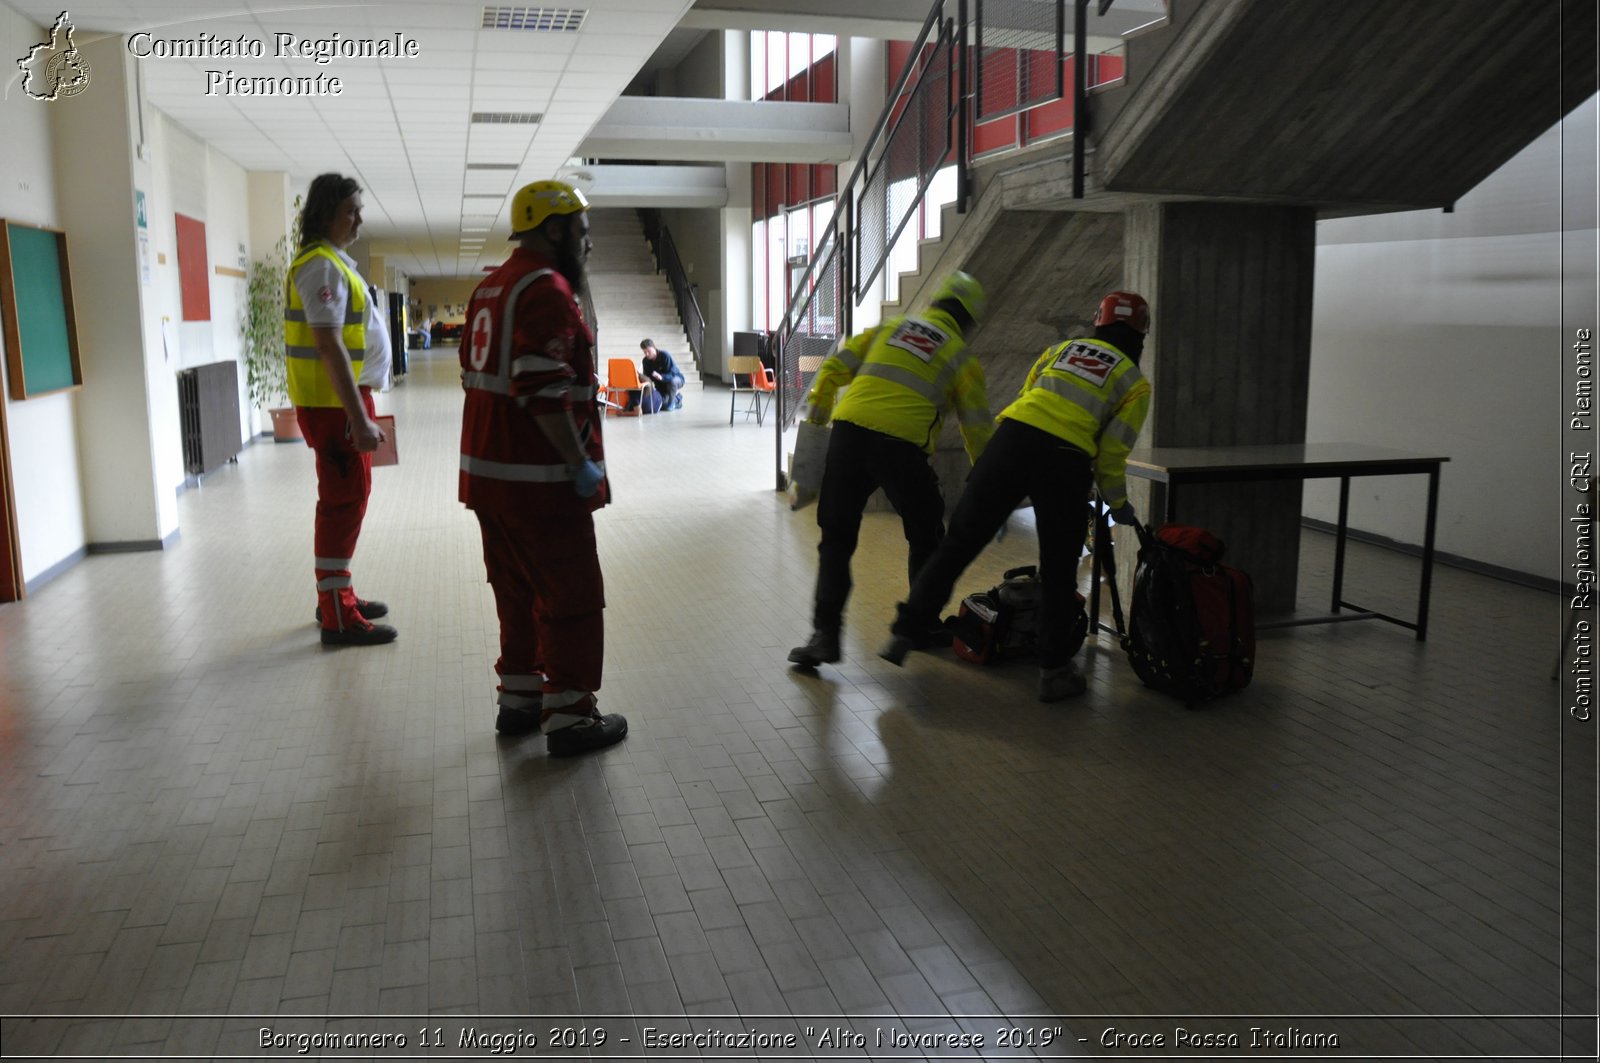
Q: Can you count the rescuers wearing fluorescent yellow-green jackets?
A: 2